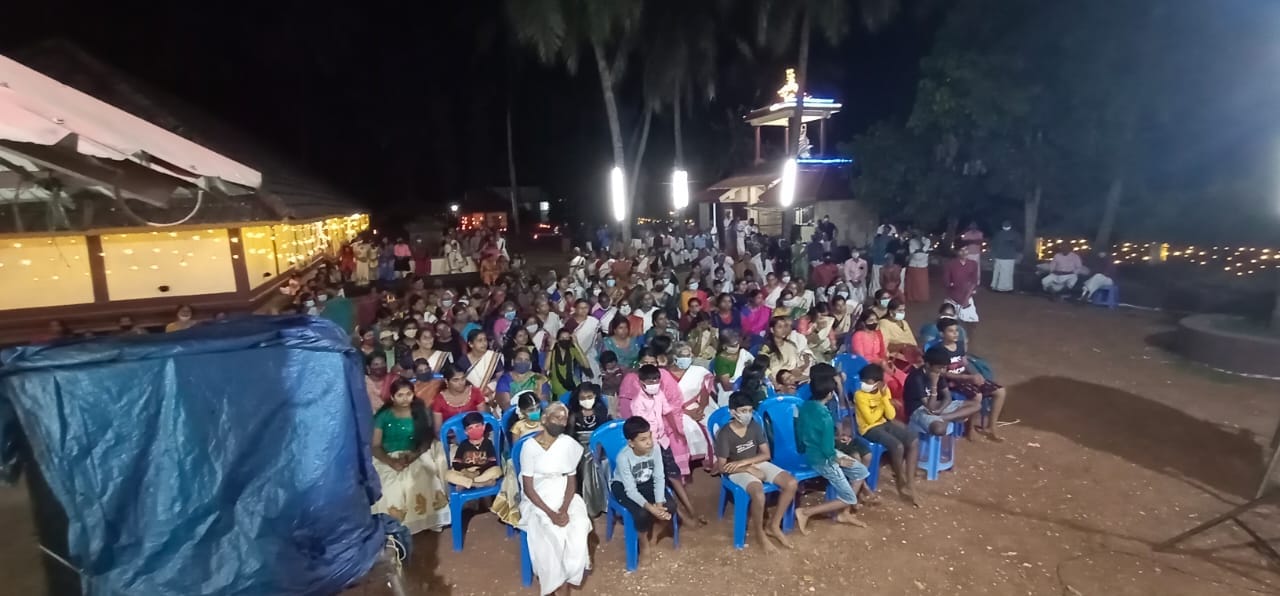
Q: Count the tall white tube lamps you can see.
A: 3